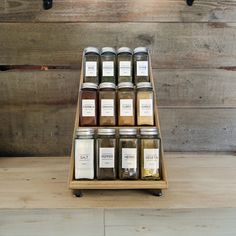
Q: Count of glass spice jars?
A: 12